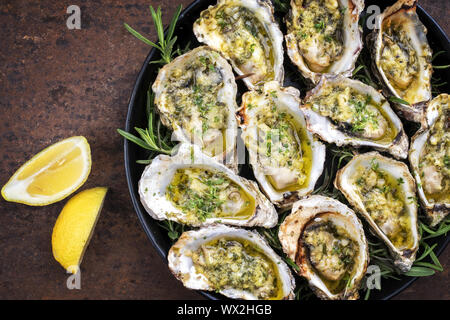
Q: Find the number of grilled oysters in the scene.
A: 11